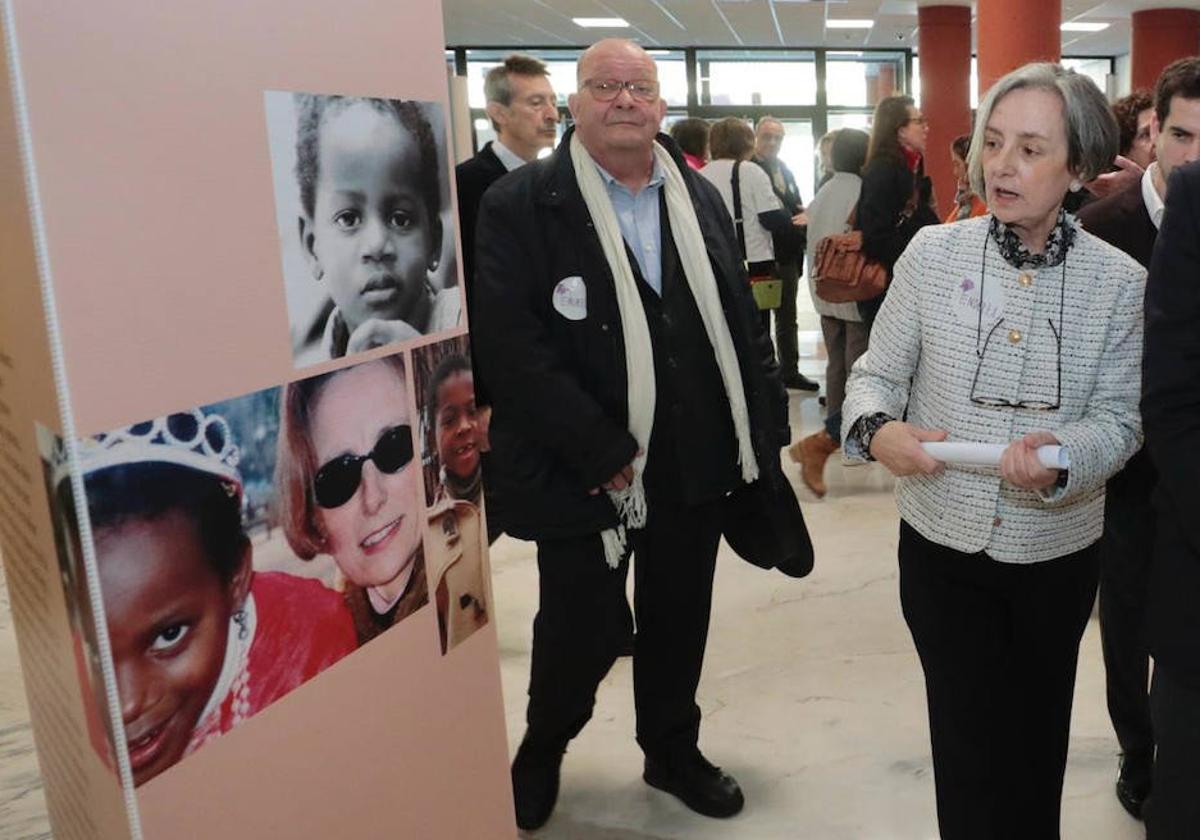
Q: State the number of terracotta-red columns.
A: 3